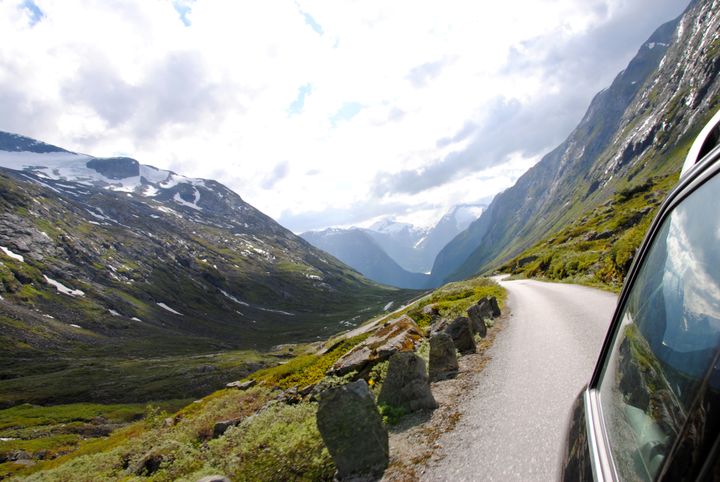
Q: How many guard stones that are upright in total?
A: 7